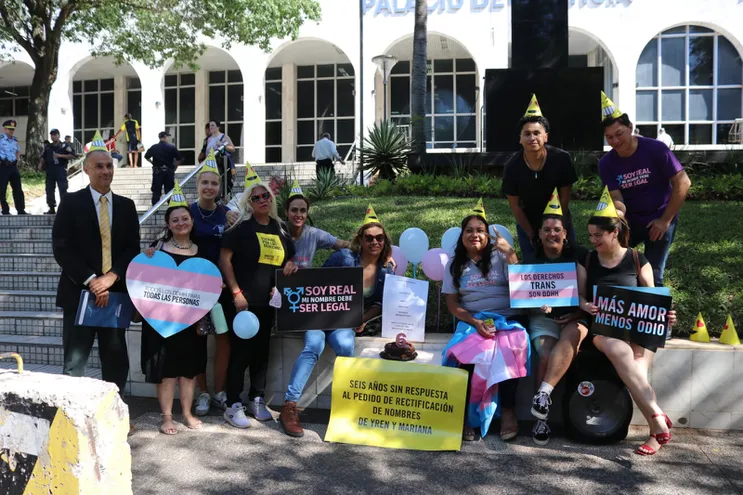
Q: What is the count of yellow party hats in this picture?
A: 13